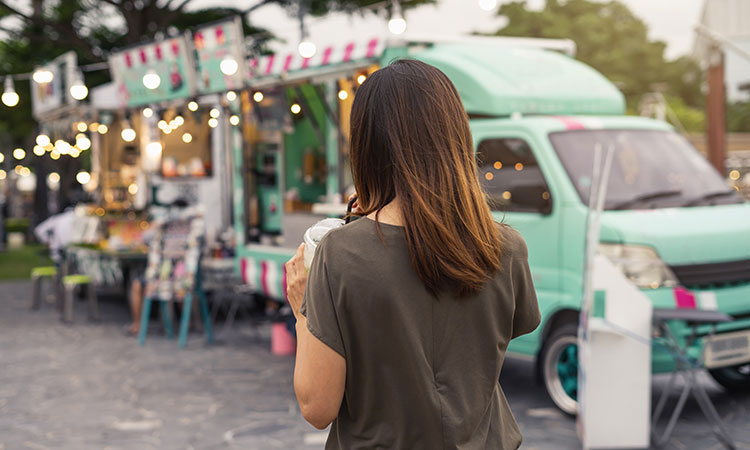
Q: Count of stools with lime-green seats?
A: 2